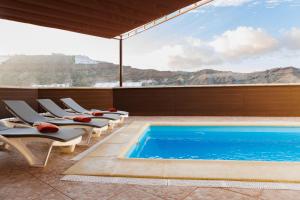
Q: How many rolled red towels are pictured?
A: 4